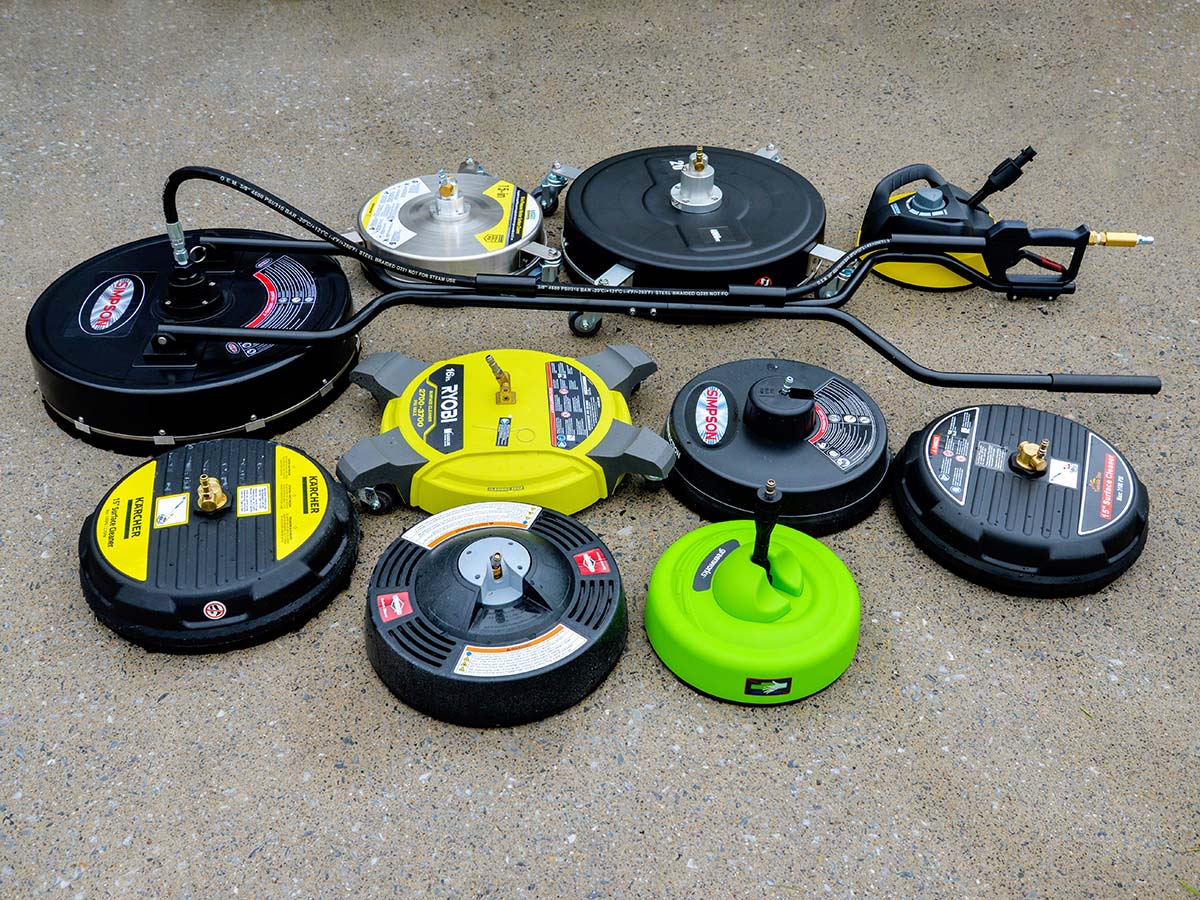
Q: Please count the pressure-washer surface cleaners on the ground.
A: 10